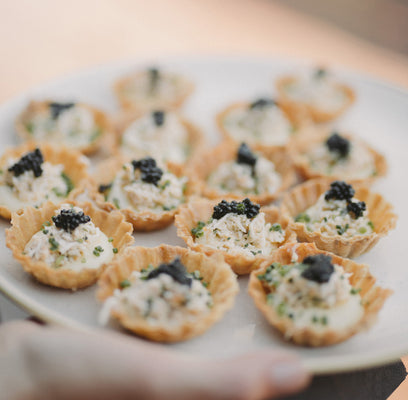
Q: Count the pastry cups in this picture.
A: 14